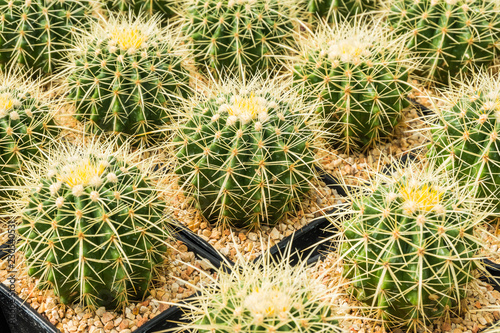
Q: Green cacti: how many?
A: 13